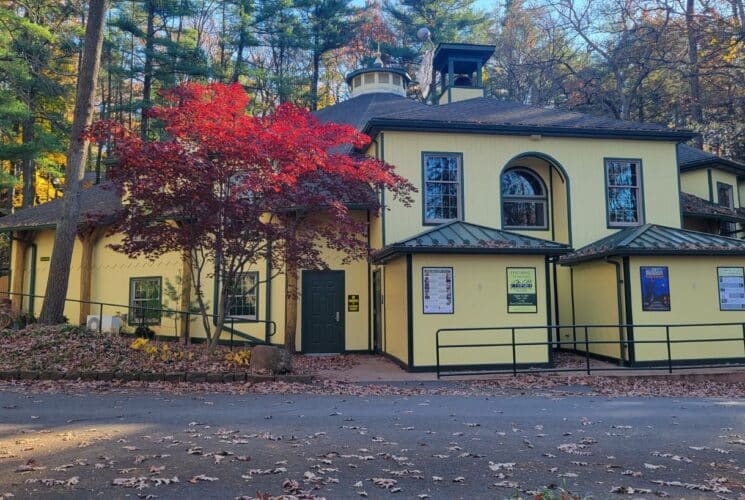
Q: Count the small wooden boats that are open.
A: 0